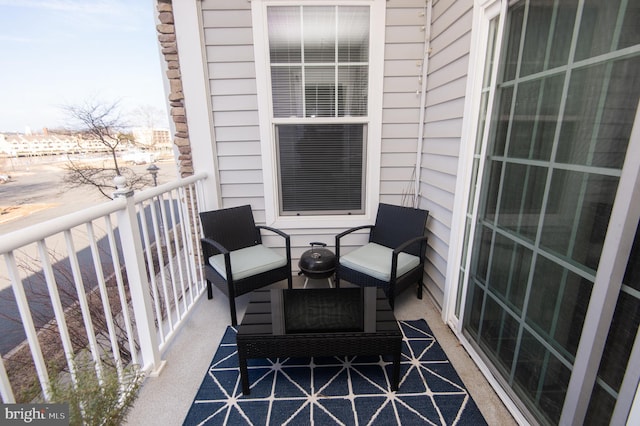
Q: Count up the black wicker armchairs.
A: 2